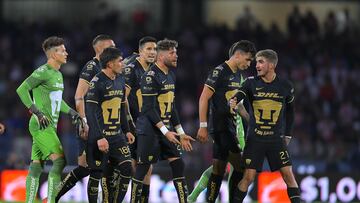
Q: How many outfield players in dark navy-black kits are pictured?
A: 6